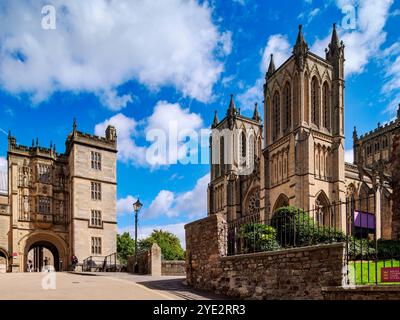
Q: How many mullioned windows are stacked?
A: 4